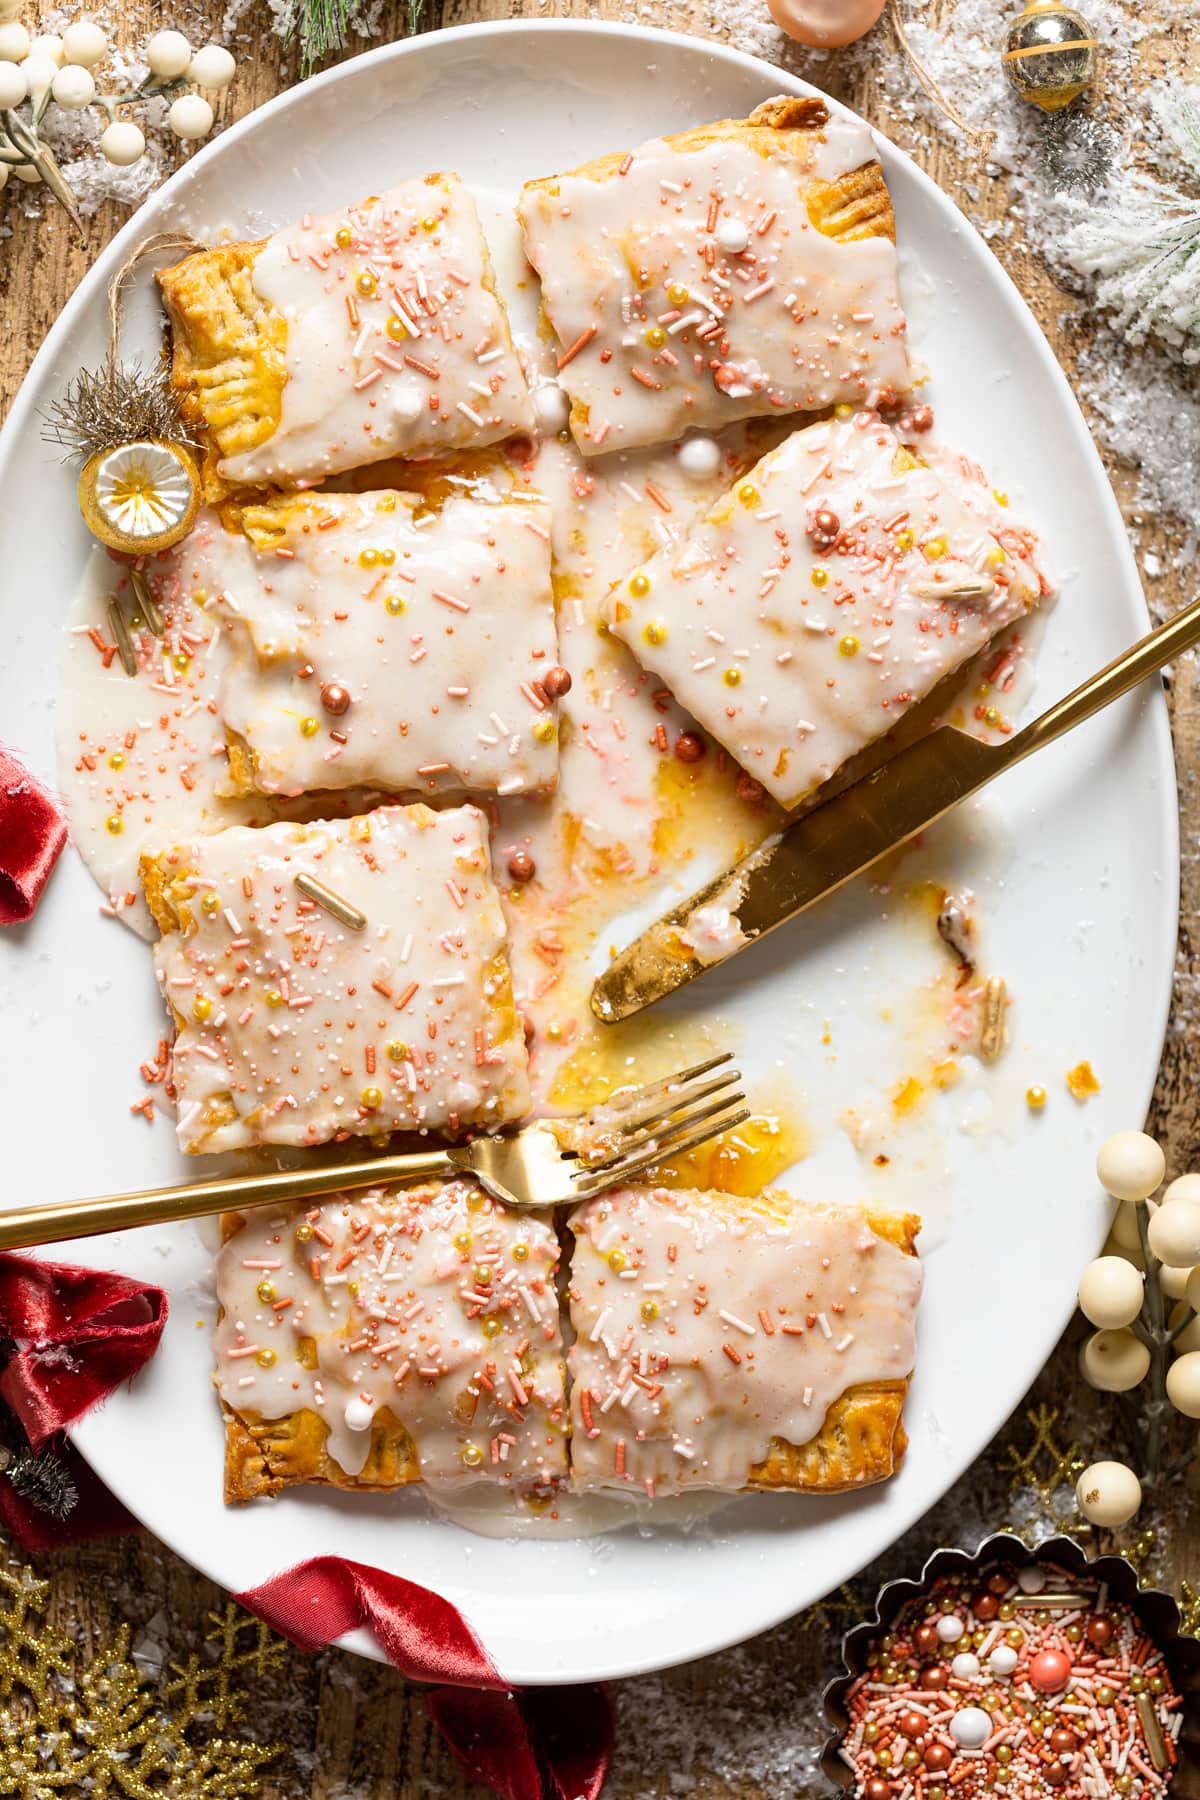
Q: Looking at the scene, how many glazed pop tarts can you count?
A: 7